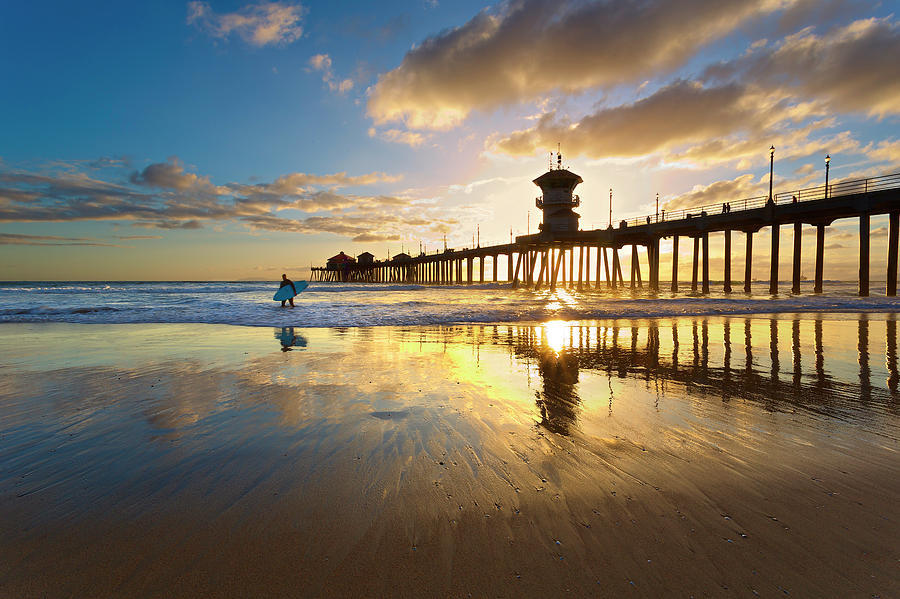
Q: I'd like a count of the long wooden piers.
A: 1